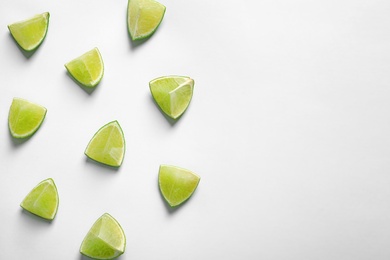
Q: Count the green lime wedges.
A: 9